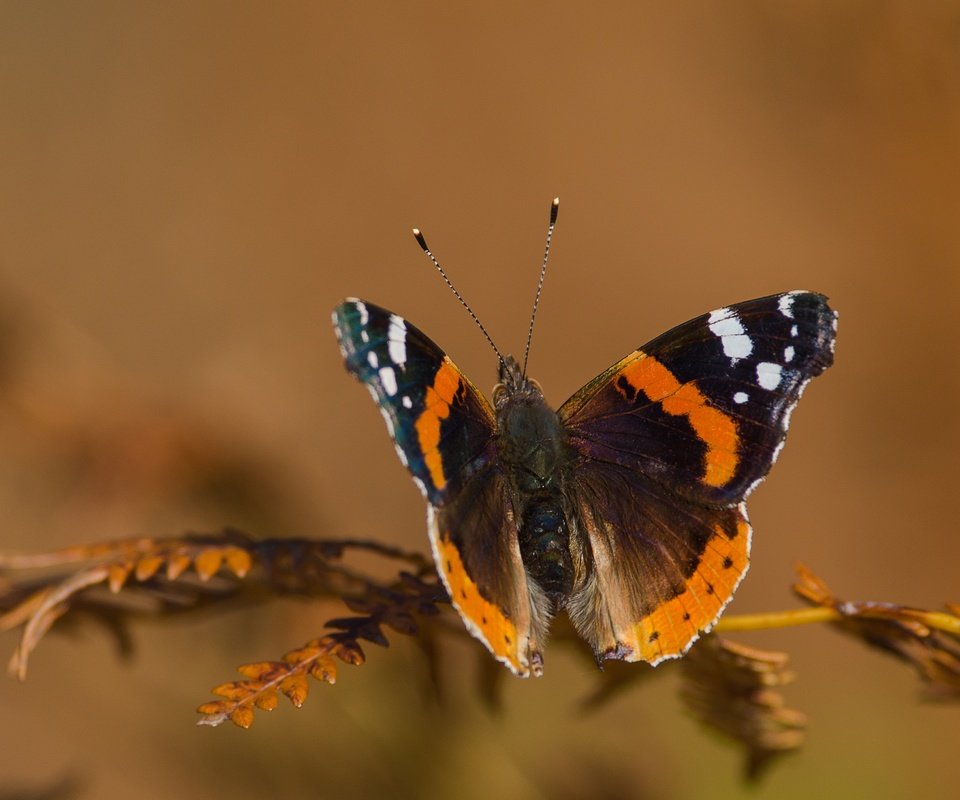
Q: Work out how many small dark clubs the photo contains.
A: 2